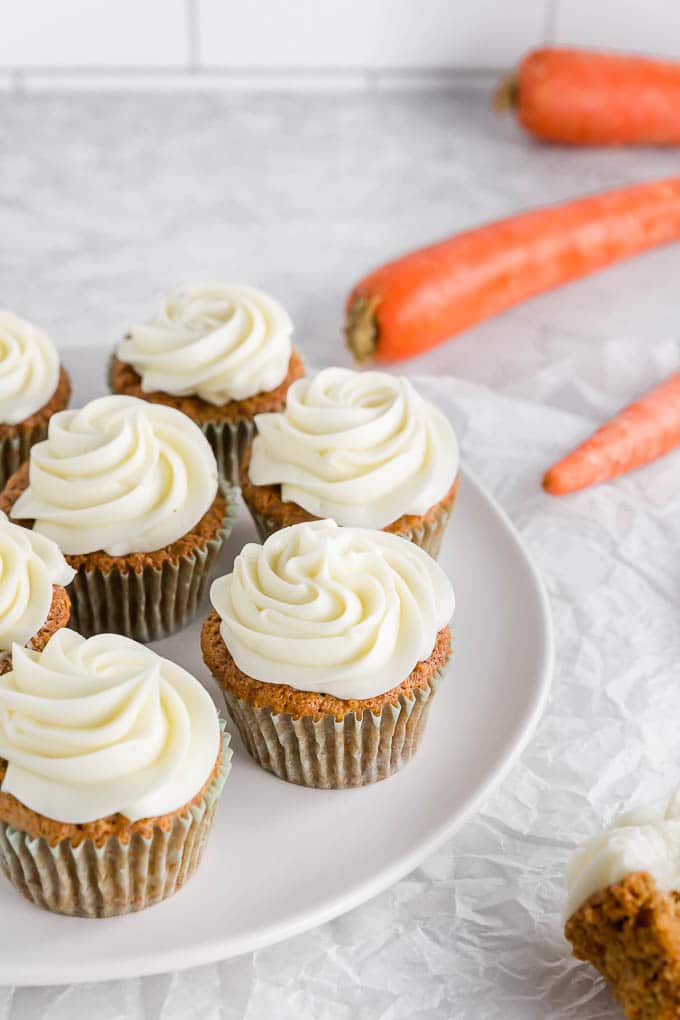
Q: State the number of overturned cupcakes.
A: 0